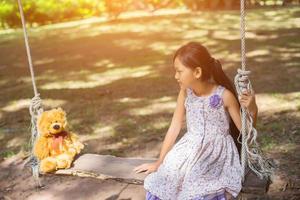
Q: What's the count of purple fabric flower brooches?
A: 1